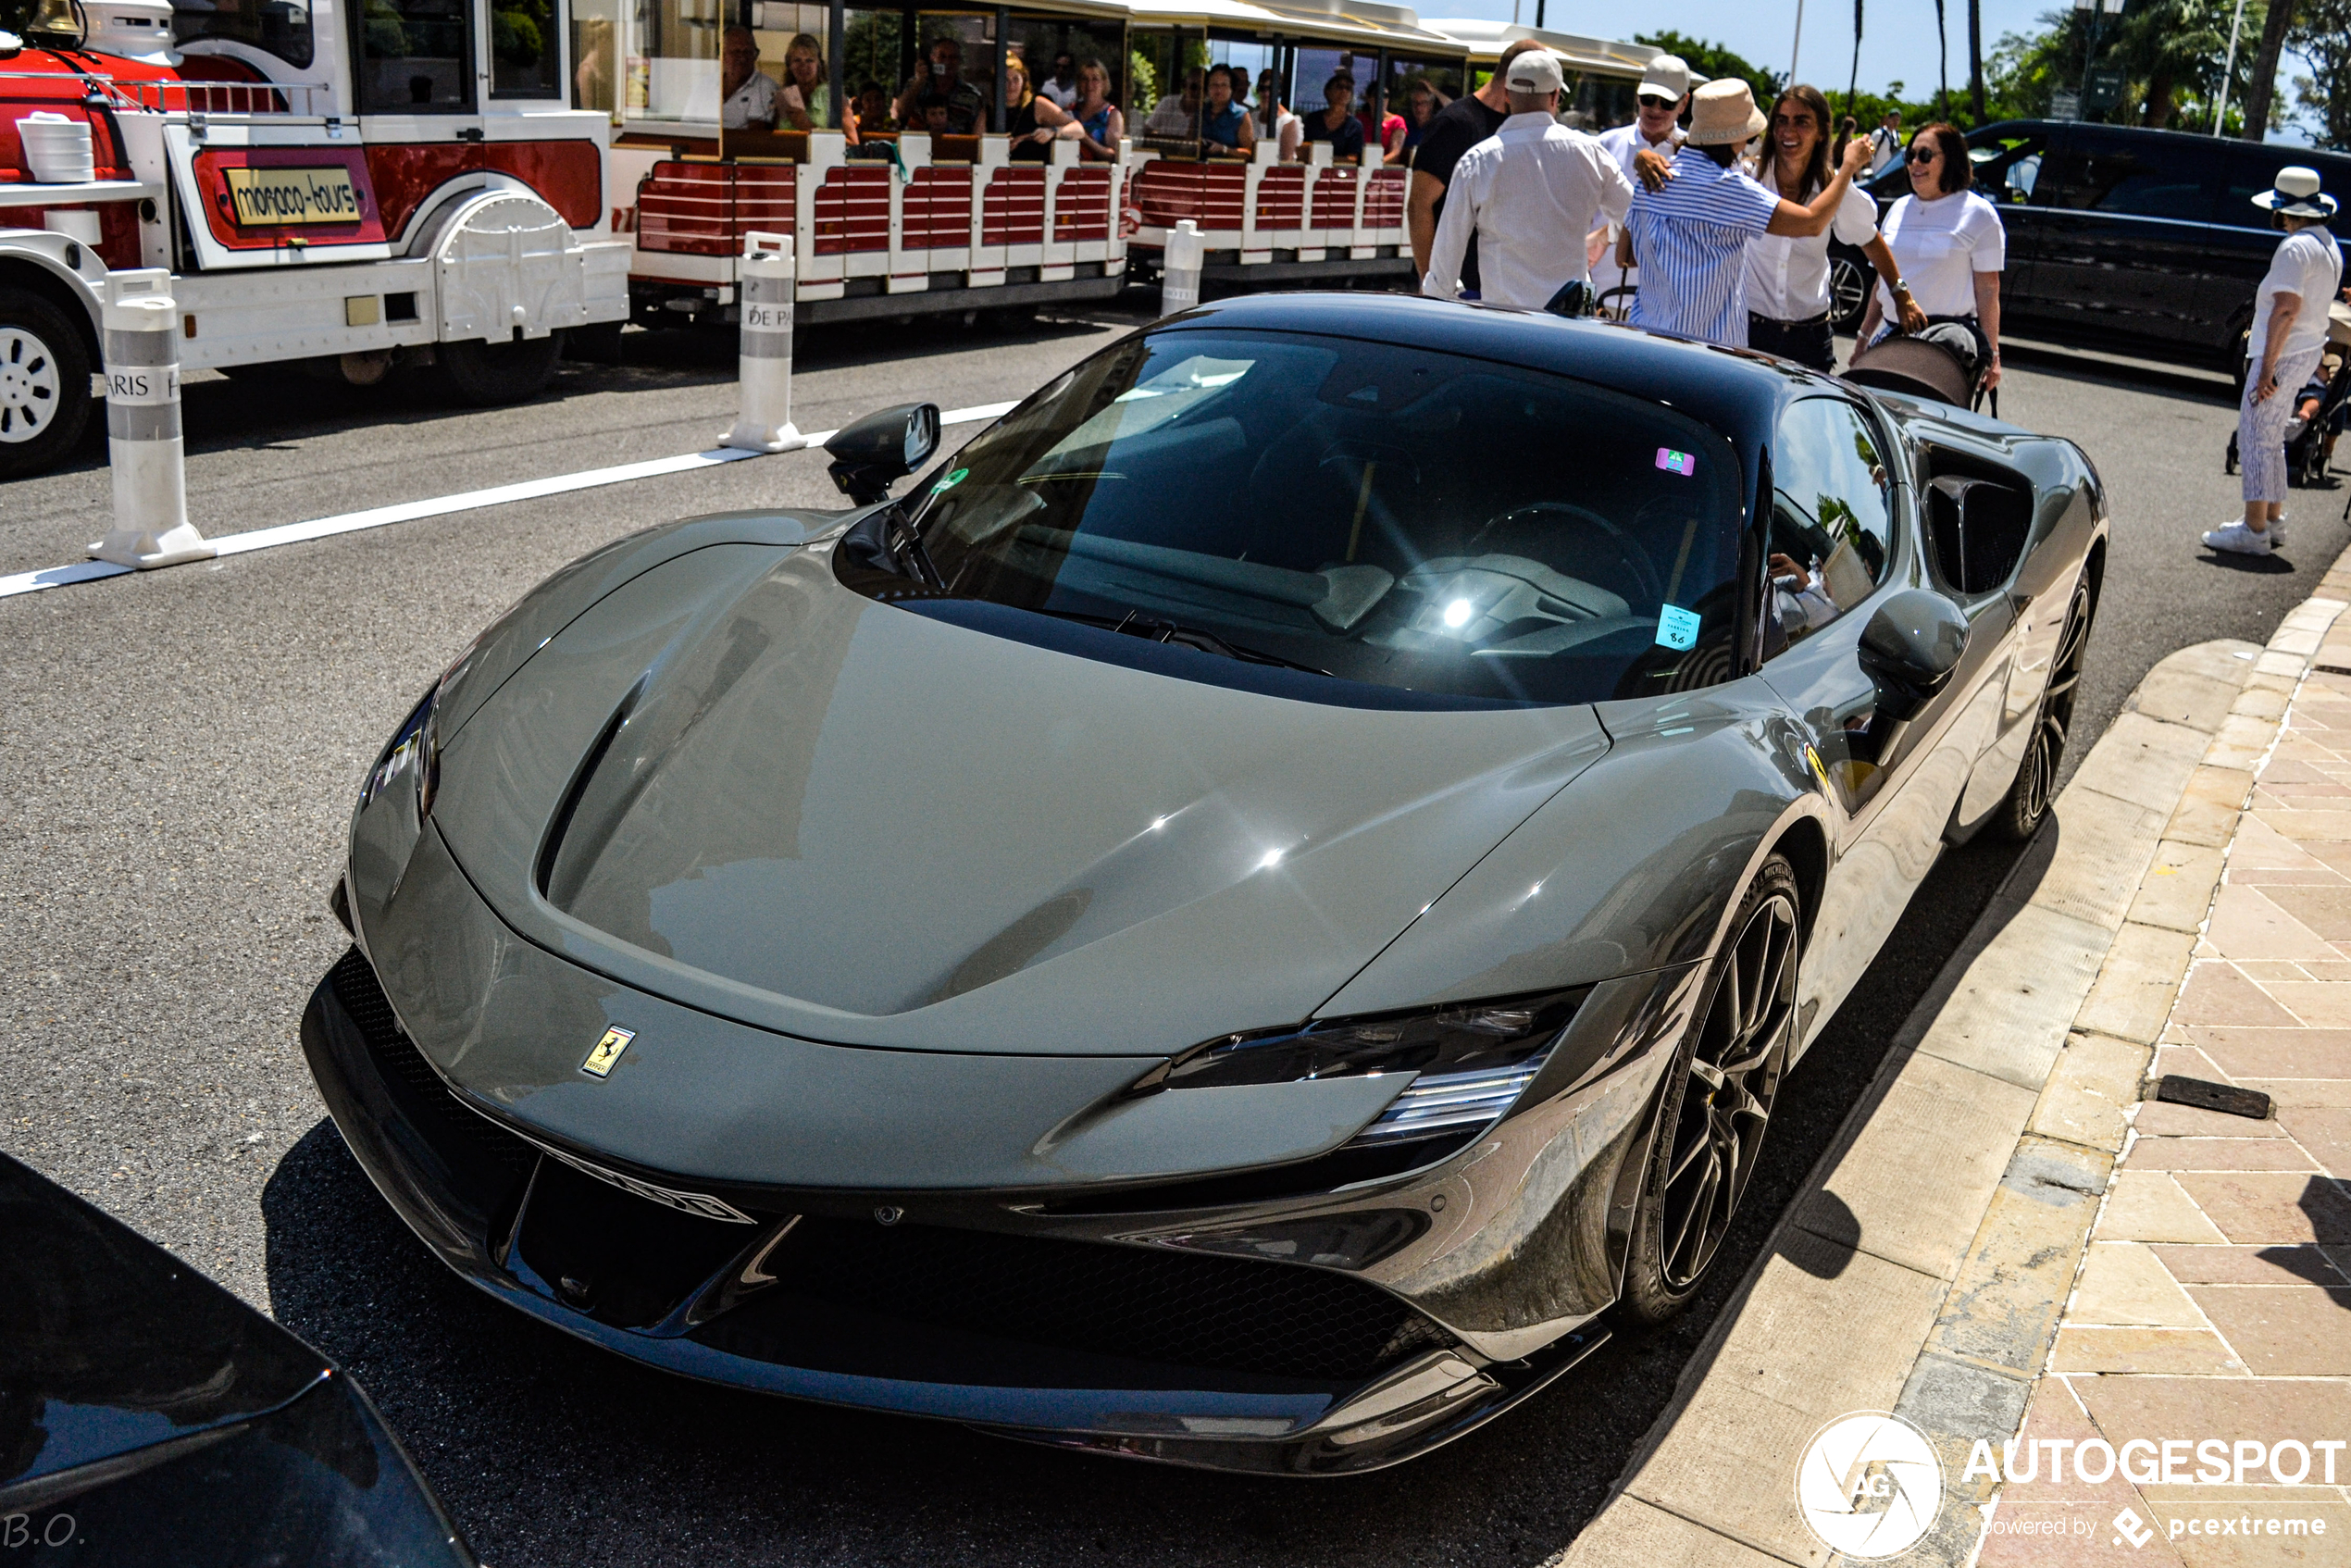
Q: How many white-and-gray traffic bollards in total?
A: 3